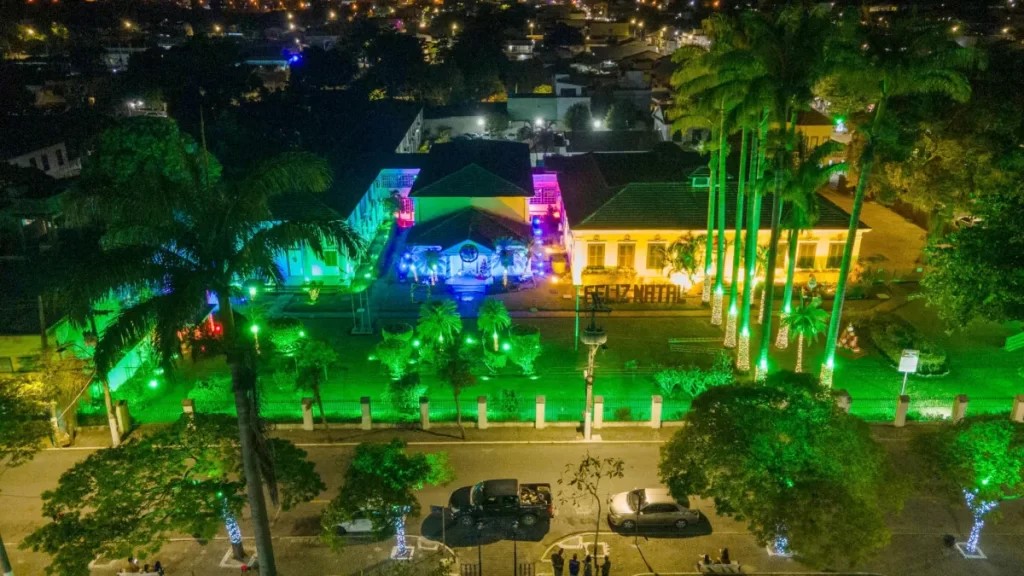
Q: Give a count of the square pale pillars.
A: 13